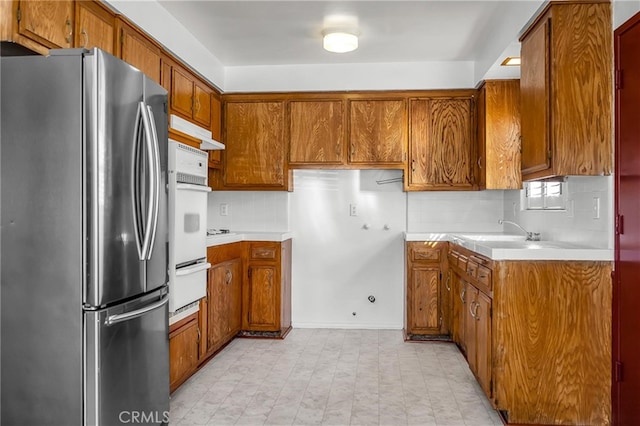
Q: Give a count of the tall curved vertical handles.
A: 2